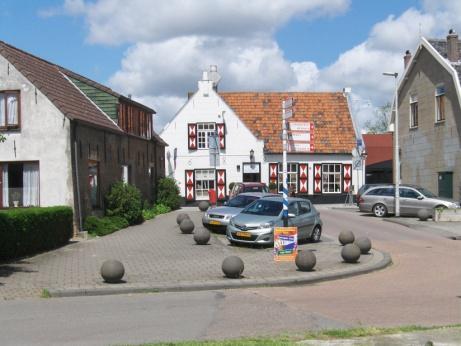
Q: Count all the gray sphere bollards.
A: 11